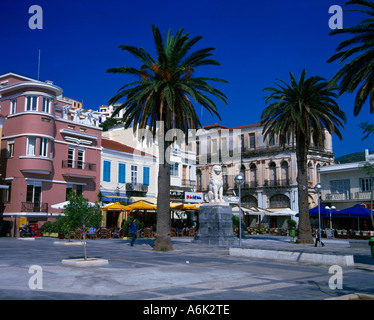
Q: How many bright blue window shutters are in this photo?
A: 3